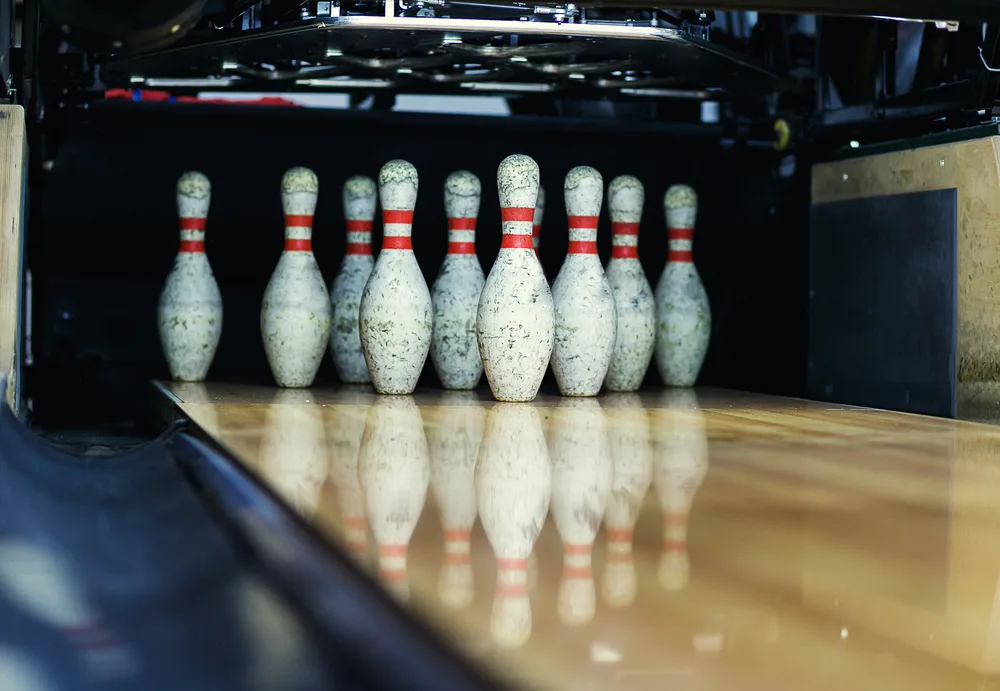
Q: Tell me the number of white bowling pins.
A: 10